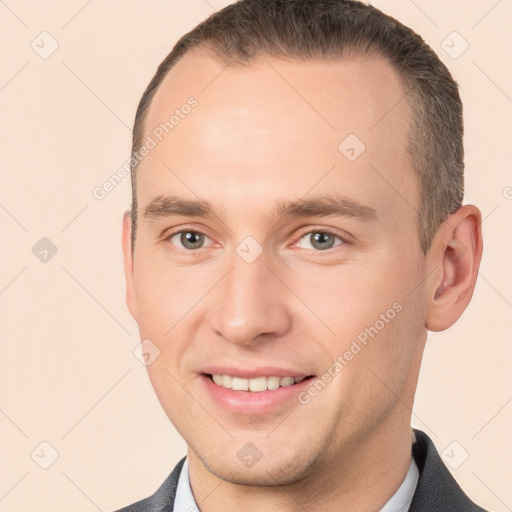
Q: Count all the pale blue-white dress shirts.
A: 1